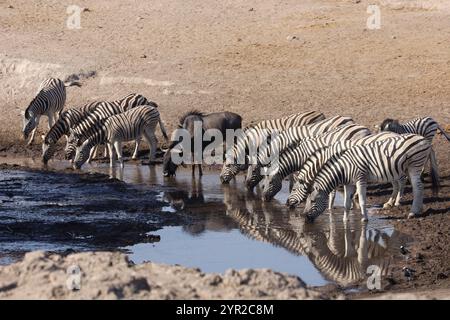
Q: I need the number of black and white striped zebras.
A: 10